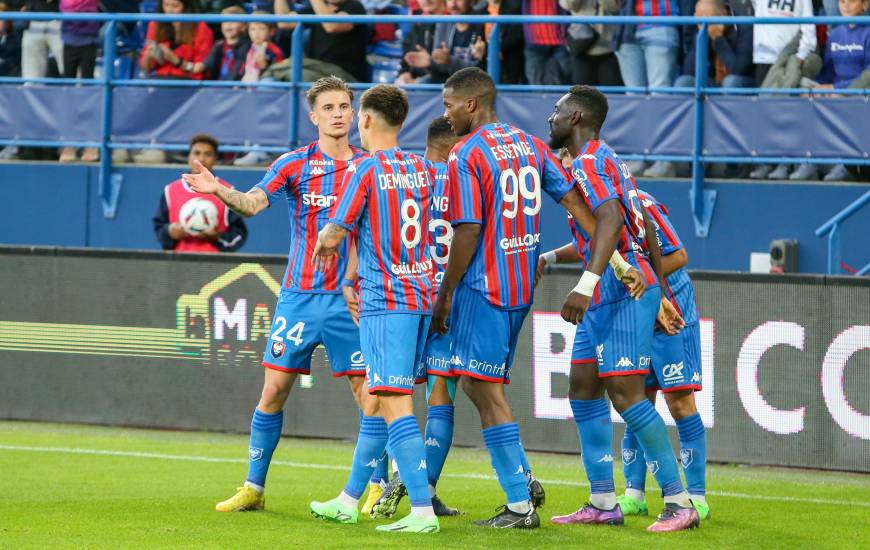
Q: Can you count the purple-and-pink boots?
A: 2